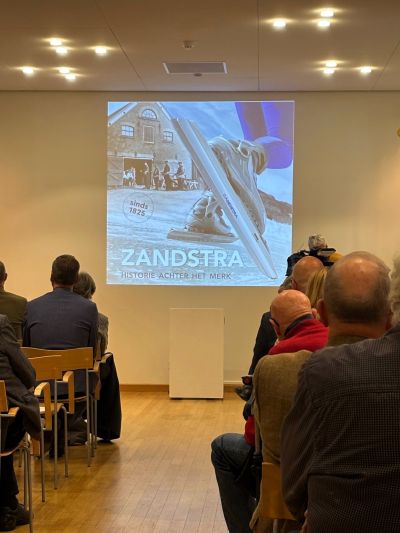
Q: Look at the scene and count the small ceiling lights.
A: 12